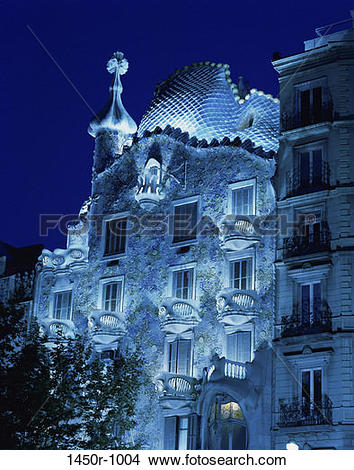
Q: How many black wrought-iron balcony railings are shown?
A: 5